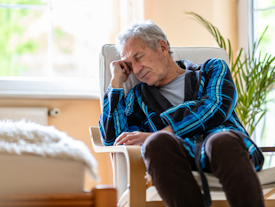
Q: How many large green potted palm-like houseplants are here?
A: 1